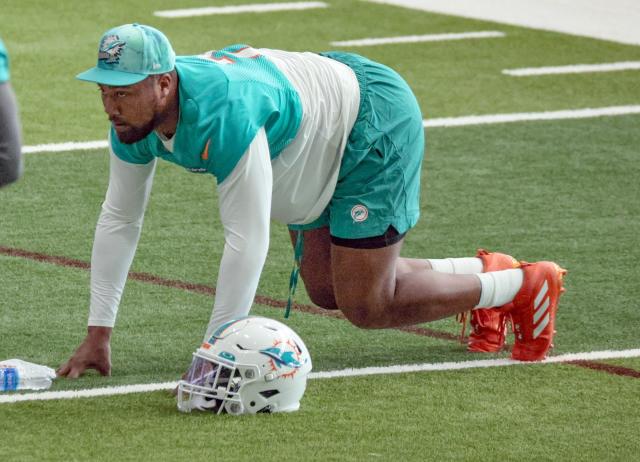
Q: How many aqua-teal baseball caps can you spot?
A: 1